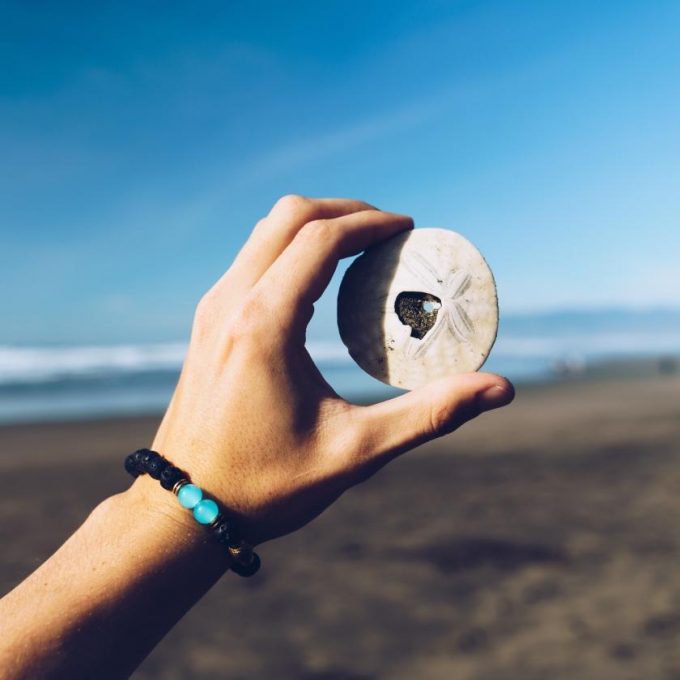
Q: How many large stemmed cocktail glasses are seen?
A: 0